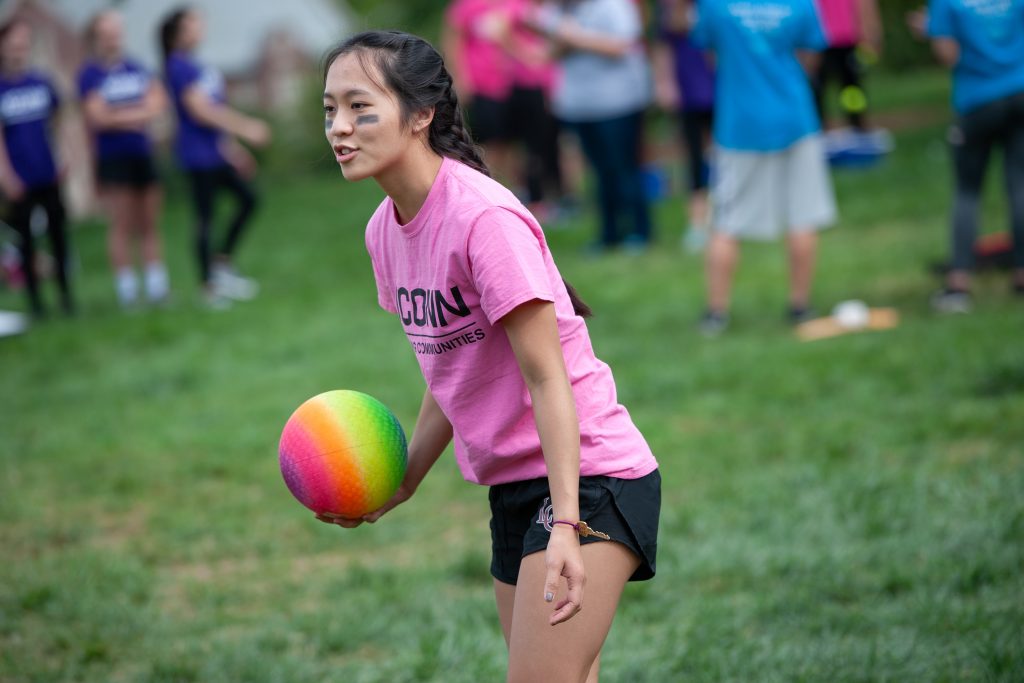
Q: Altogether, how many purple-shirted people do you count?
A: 4